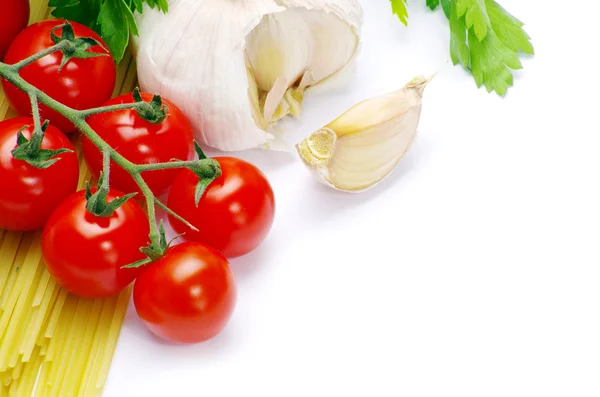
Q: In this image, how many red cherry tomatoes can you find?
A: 7